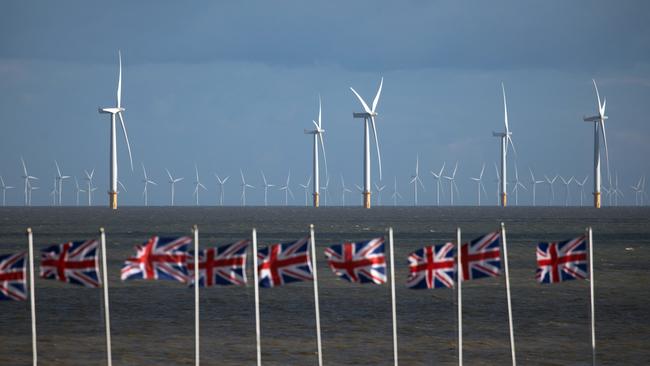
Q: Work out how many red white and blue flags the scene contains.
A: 9